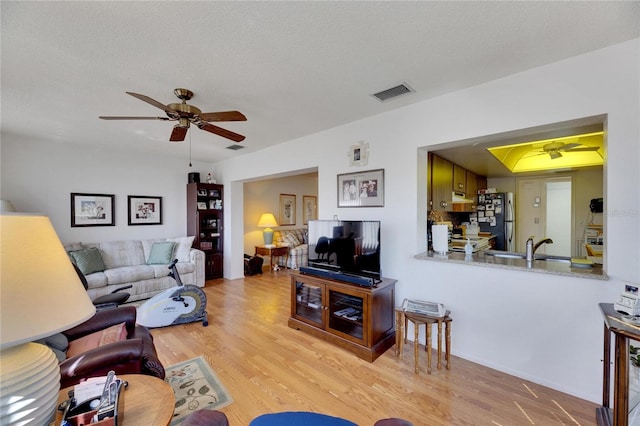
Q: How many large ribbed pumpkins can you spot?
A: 0